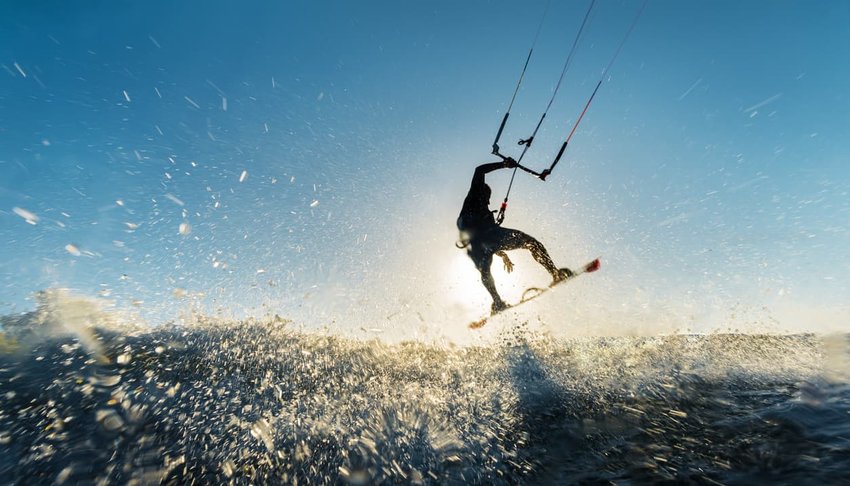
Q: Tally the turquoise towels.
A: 0